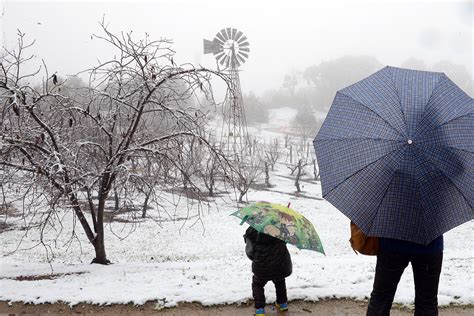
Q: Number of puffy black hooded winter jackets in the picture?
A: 1